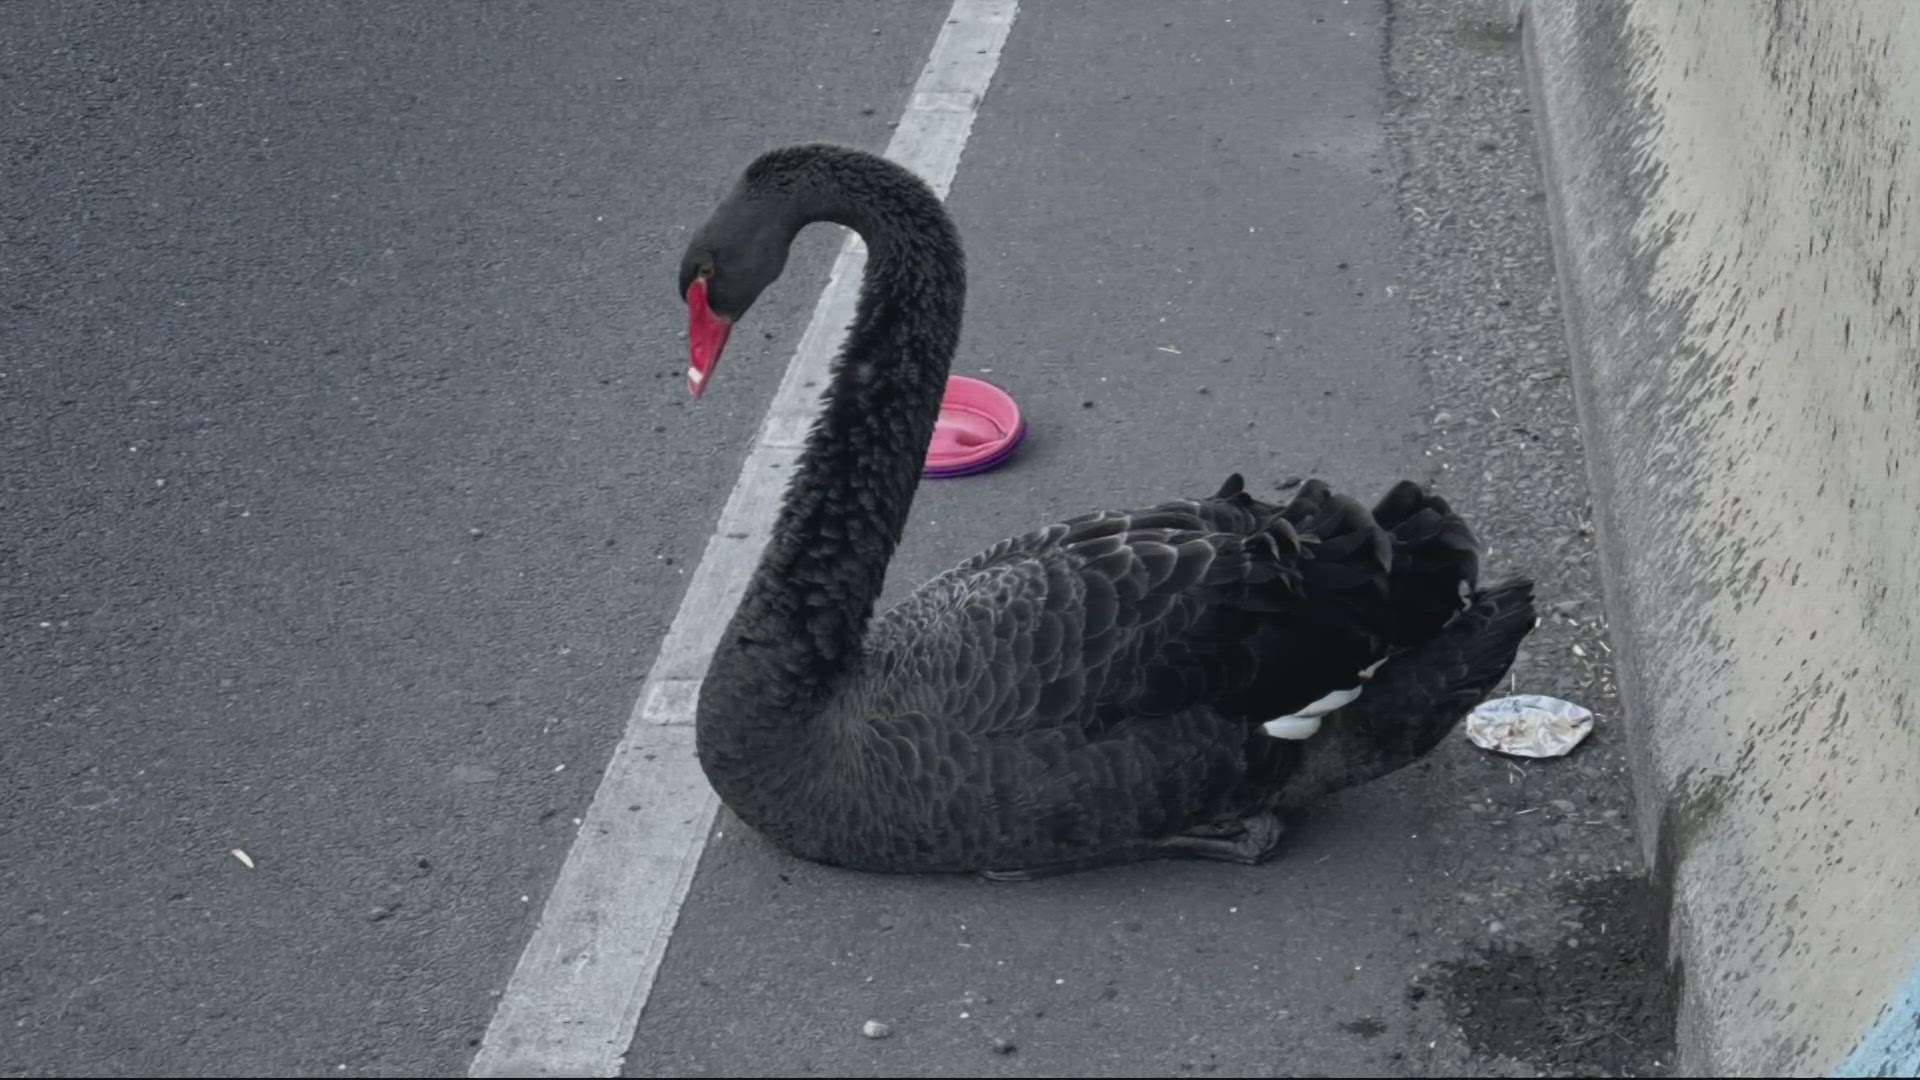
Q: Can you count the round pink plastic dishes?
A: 1